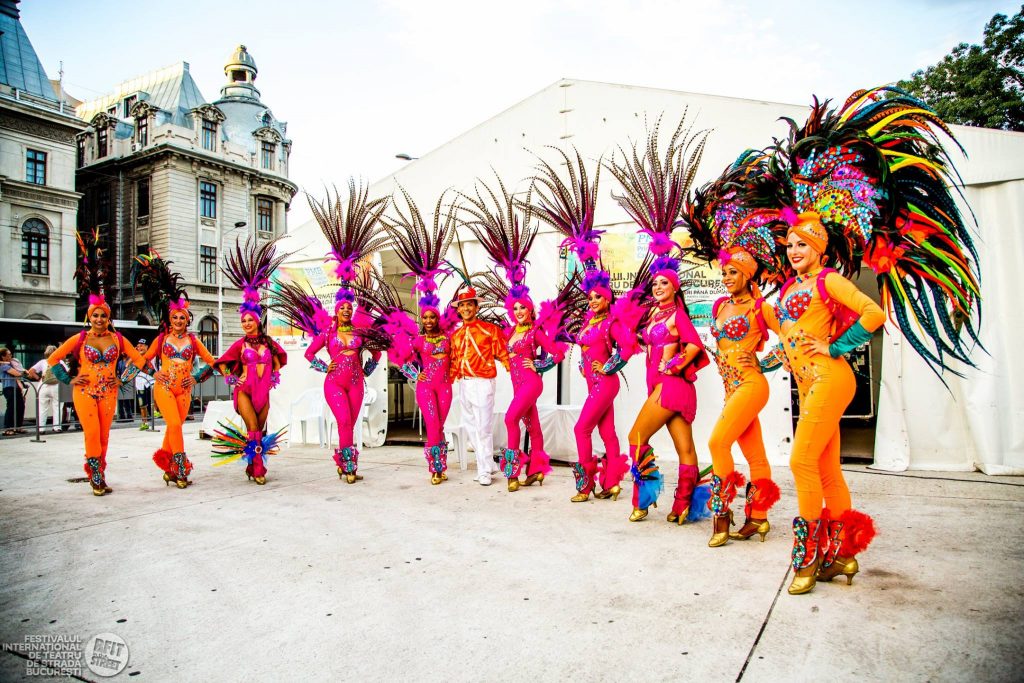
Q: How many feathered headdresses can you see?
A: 10